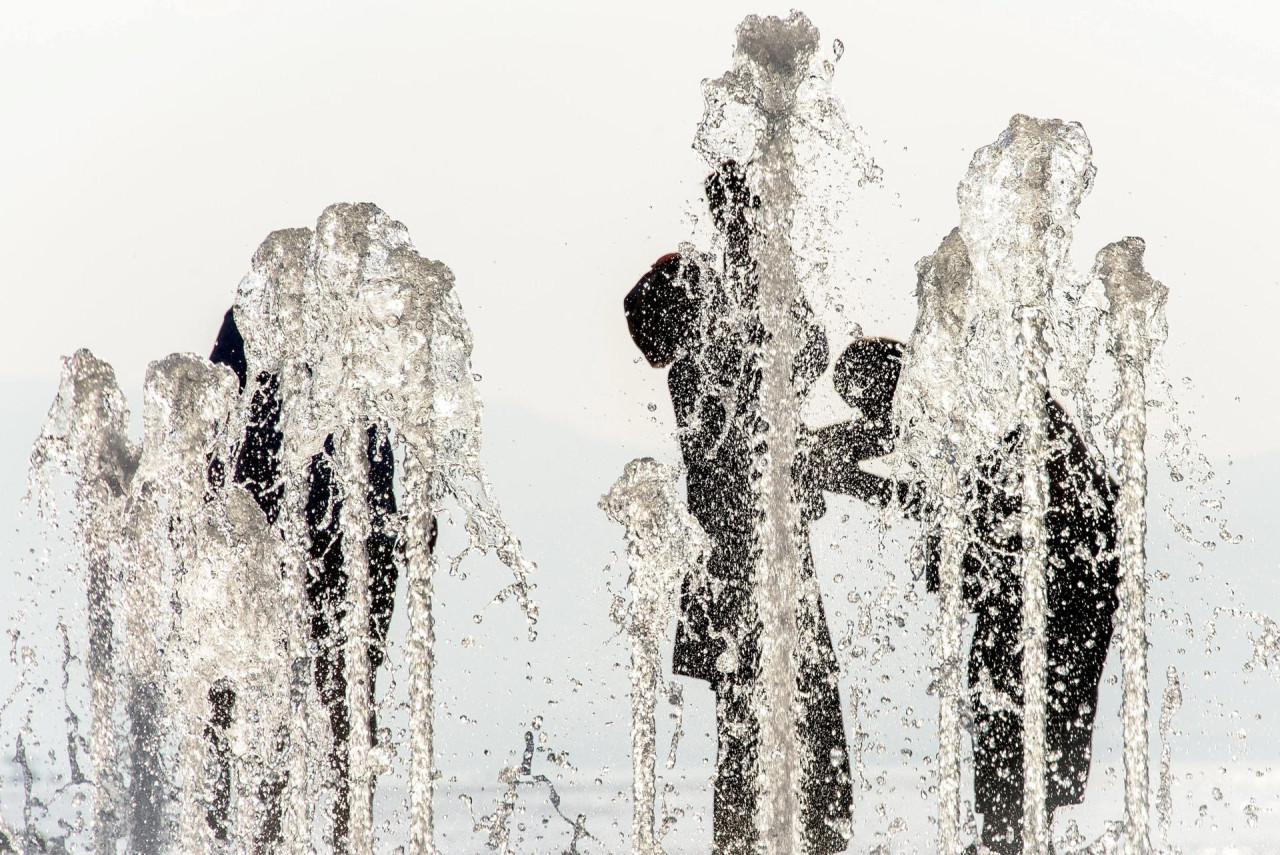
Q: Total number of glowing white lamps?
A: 0